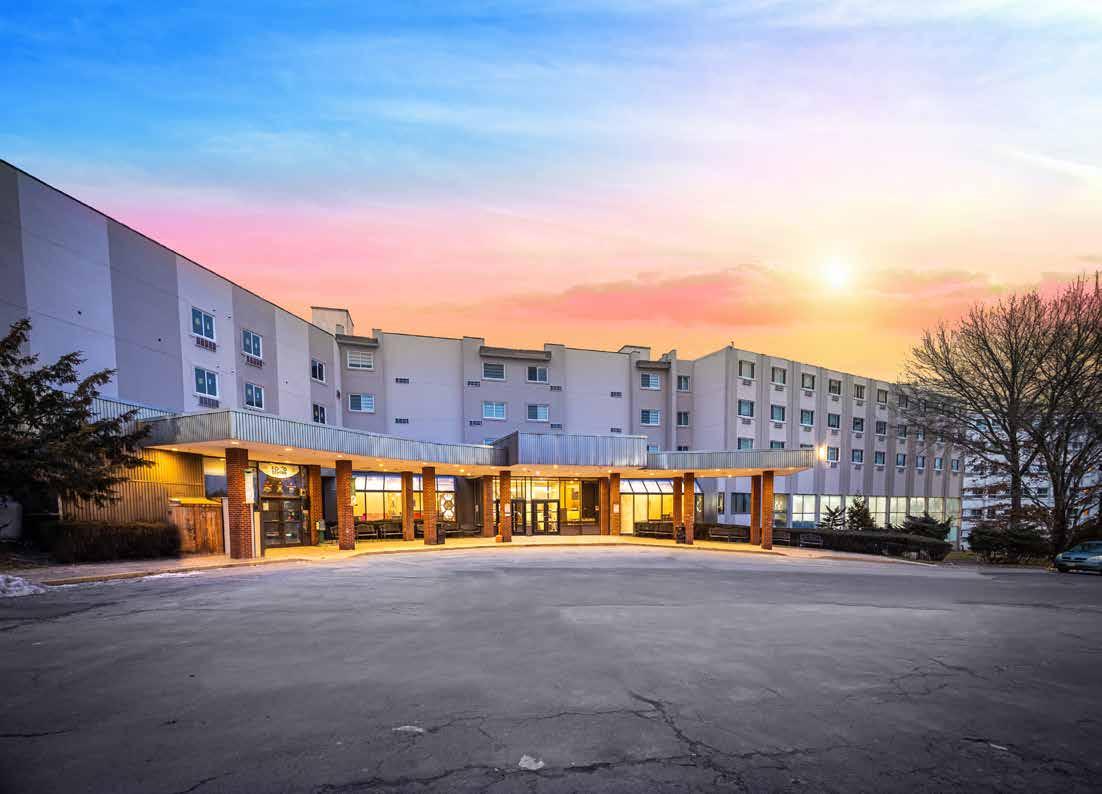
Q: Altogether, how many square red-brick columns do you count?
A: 13